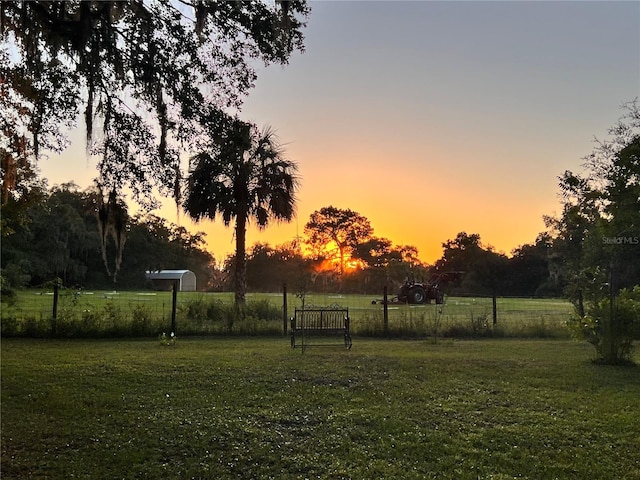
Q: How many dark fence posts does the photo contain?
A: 5